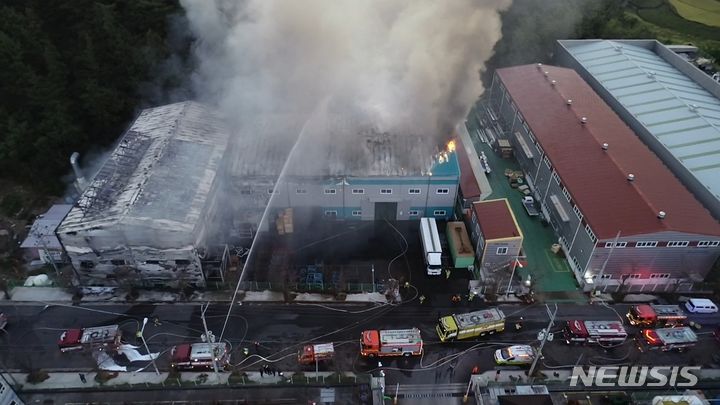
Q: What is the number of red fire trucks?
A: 7